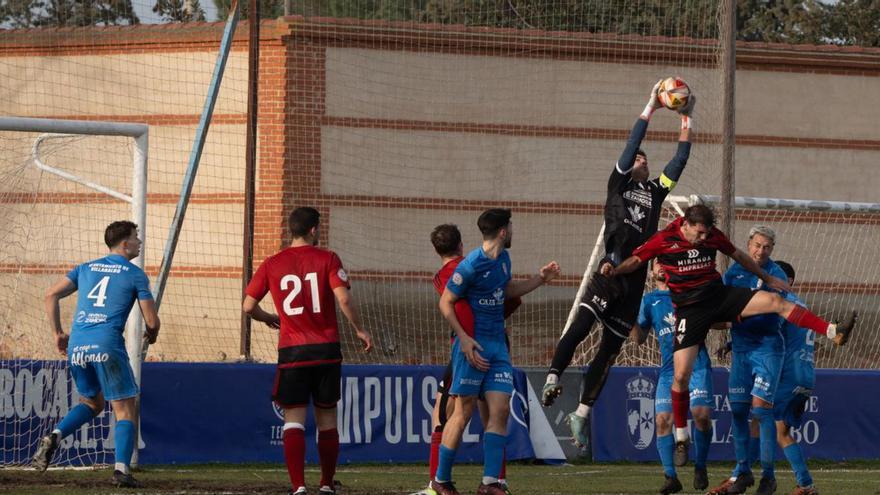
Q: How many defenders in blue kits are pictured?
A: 5